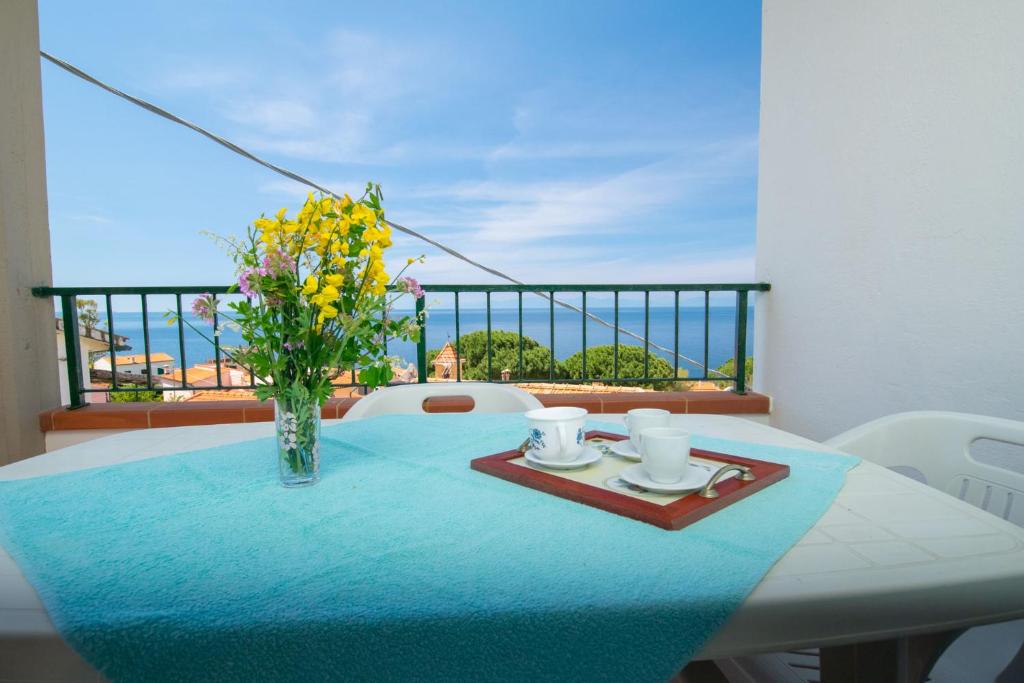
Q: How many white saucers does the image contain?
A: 3